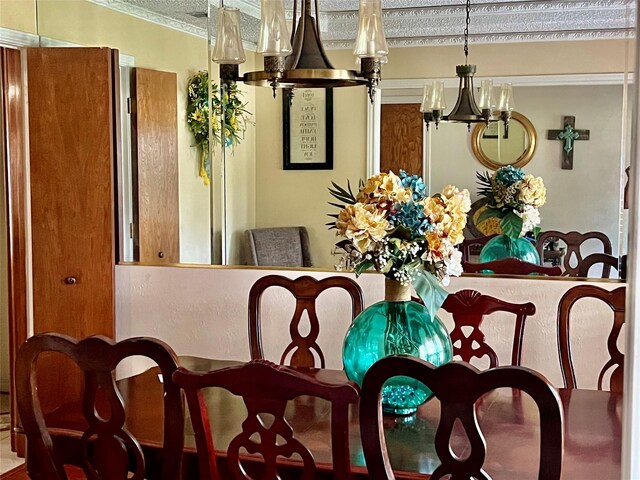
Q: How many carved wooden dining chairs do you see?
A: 6